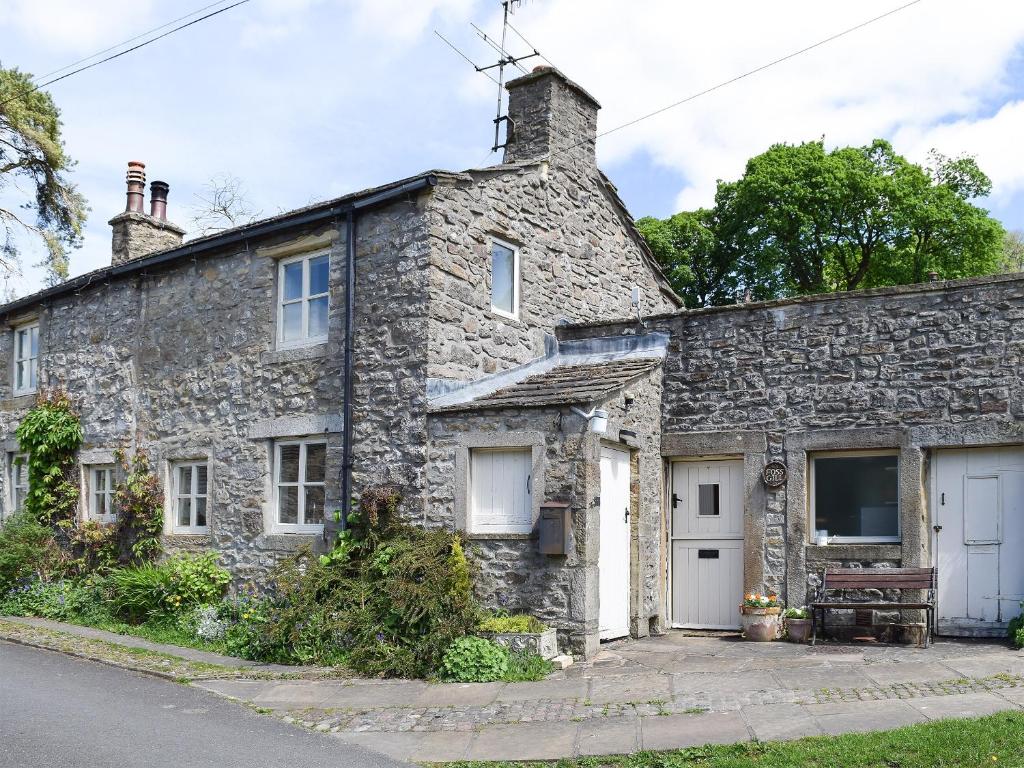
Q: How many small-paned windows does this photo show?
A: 6